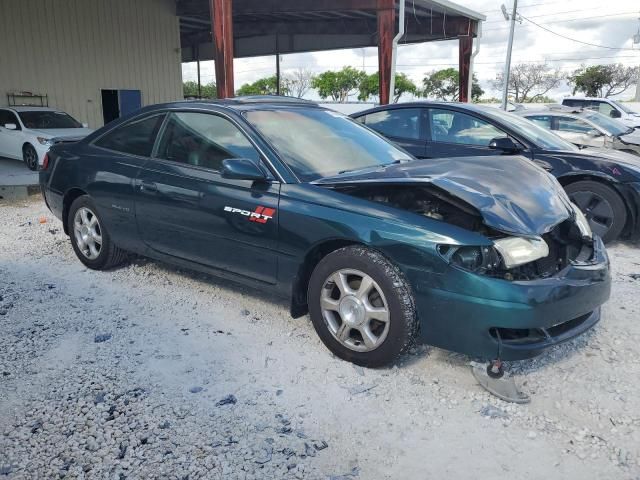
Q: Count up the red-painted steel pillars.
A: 3